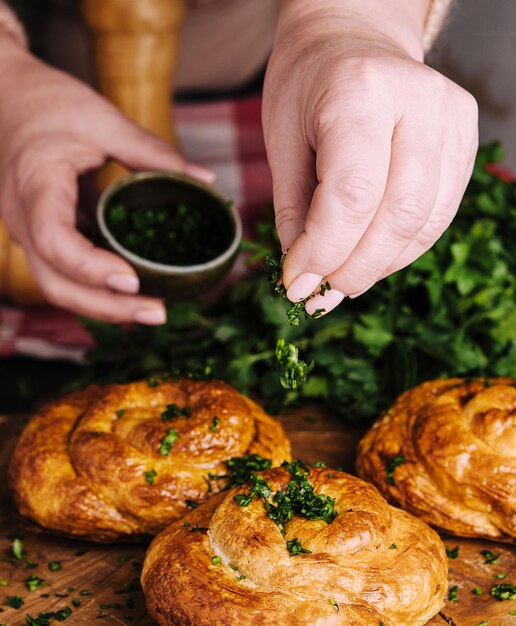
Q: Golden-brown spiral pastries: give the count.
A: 3